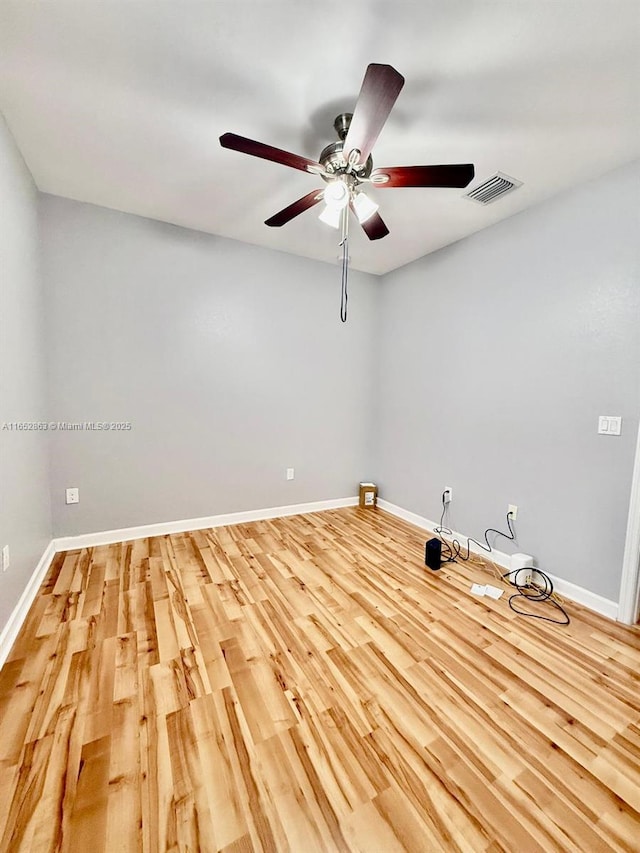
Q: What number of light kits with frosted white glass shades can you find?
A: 1